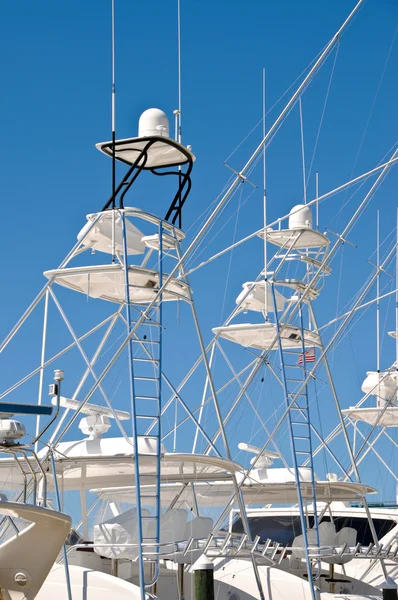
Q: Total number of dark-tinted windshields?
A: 1